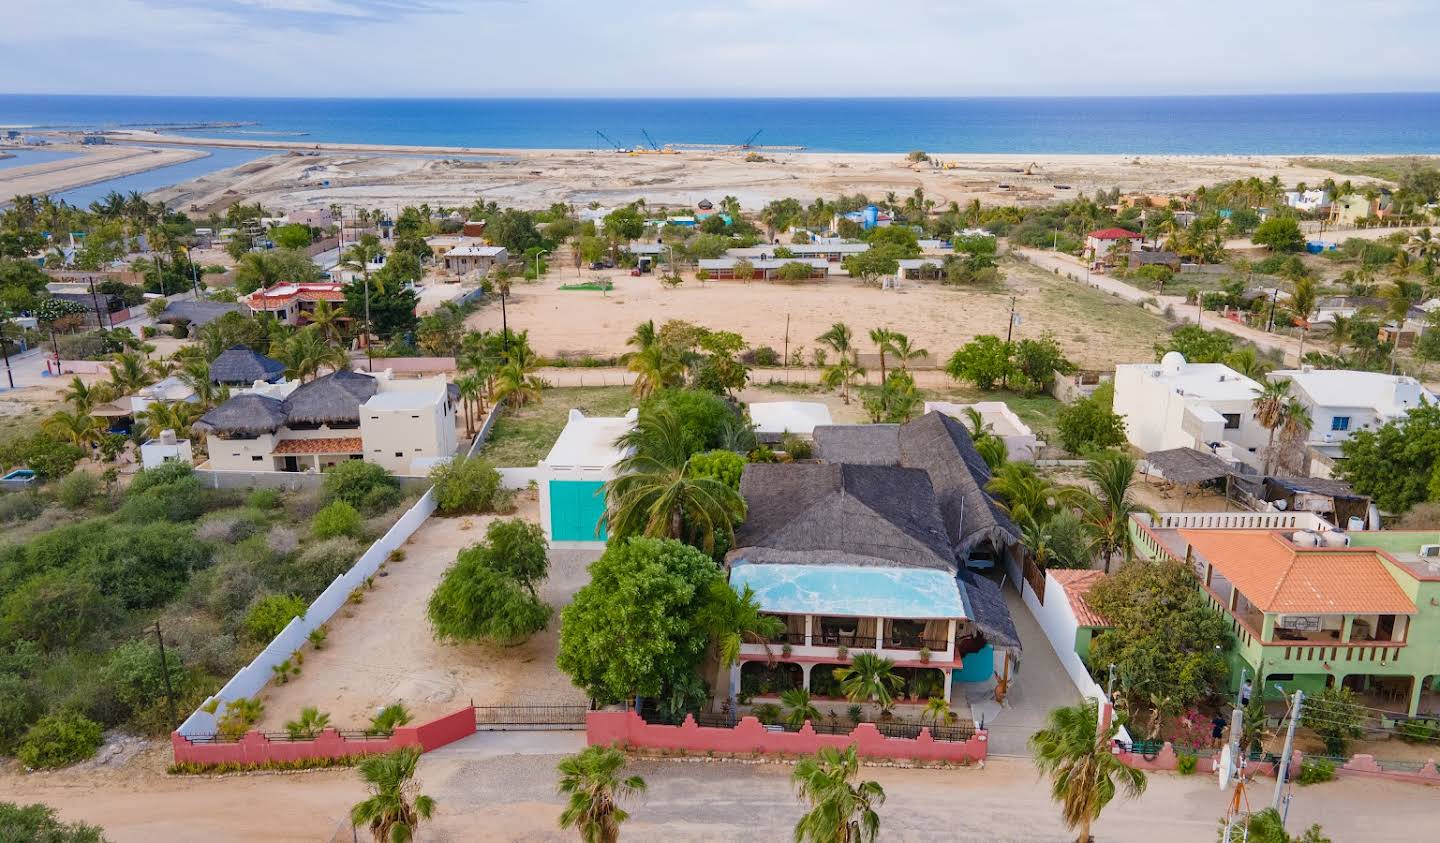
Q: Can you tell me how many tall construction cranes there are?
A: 3